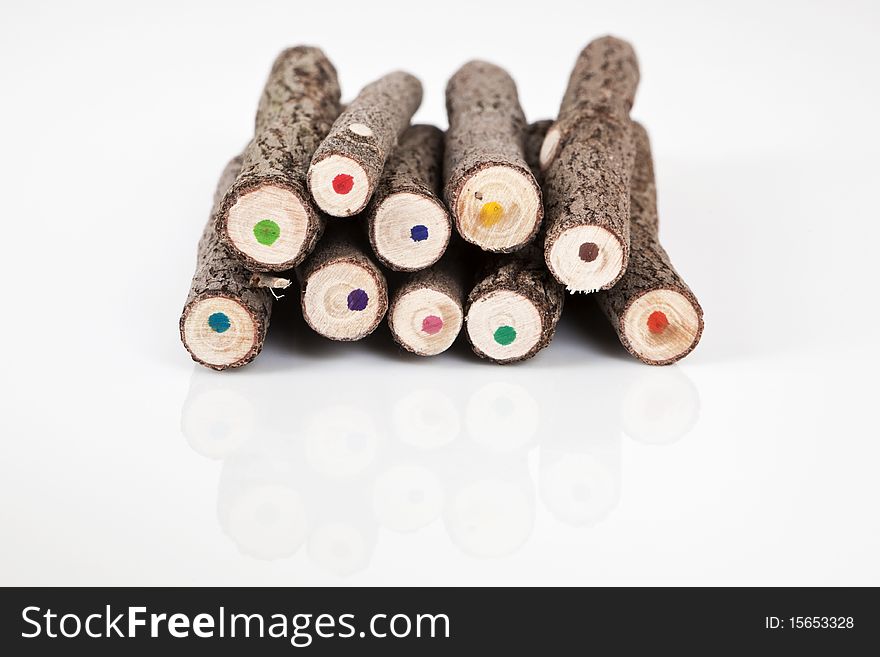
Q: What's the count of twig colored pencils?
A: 10